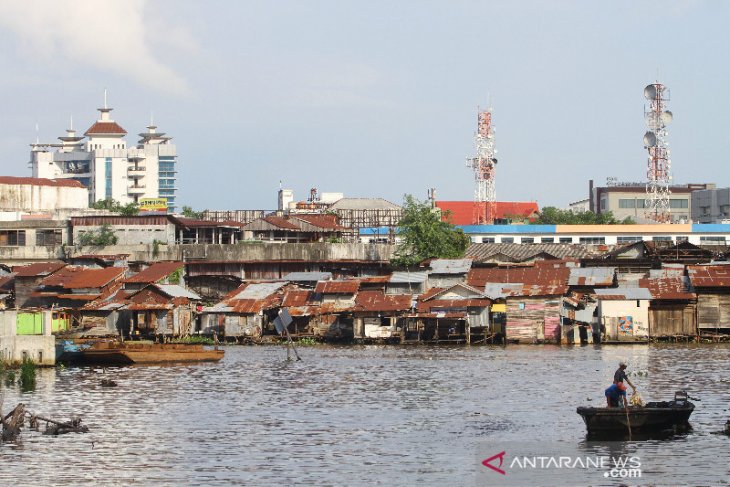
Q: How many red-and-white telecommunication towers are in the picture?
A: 2